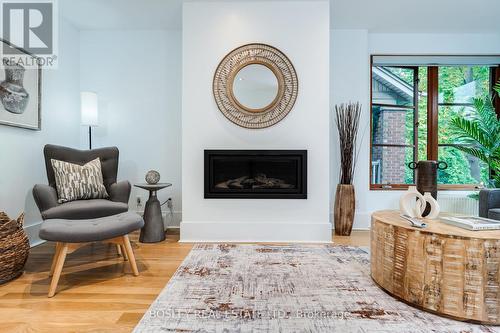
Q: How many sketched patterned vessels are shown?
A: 1